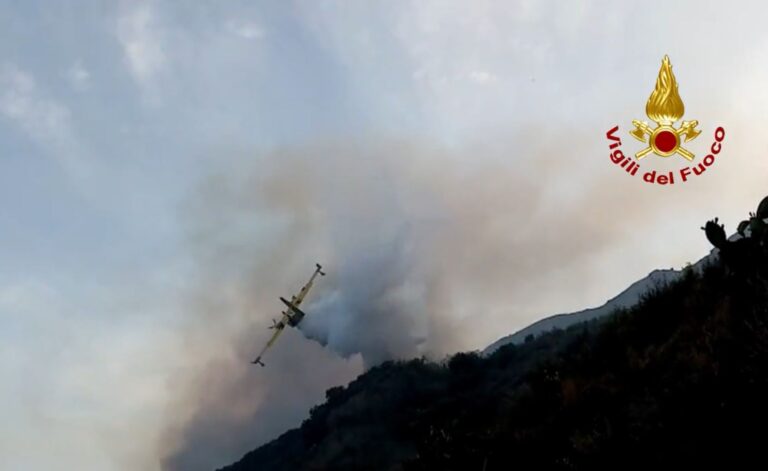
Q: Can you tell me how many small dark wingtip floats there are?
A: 2